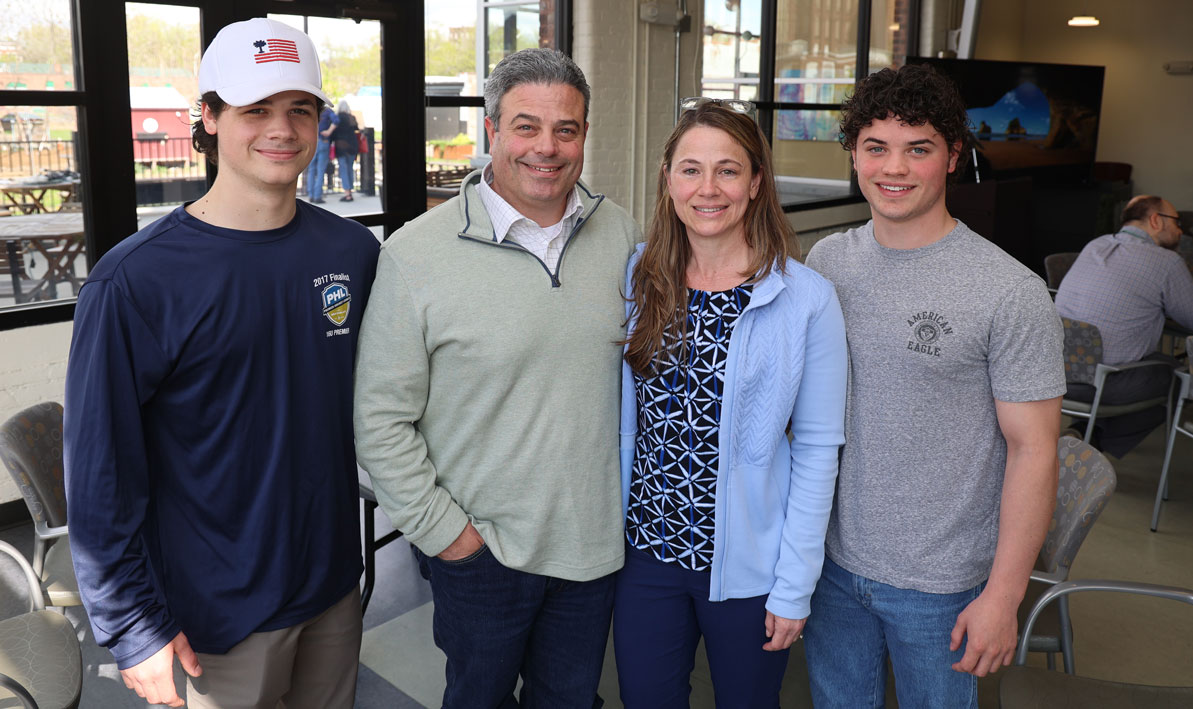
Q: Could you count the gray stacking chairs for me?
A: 7